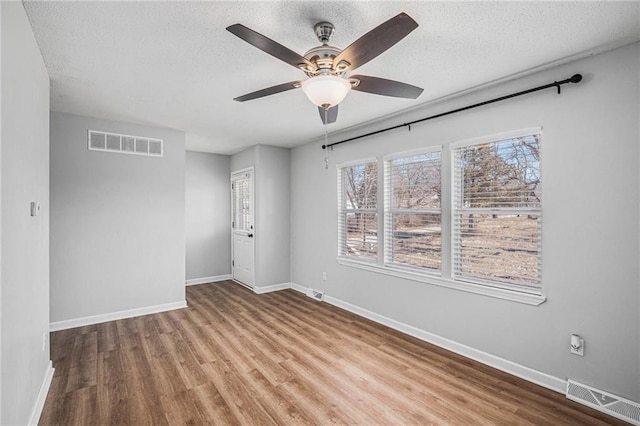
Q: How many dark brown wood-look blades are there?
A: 5